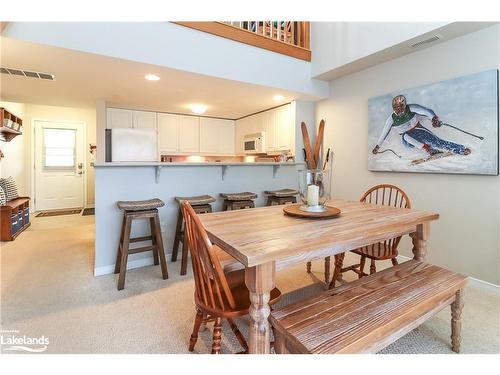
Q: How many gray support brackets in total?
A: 3